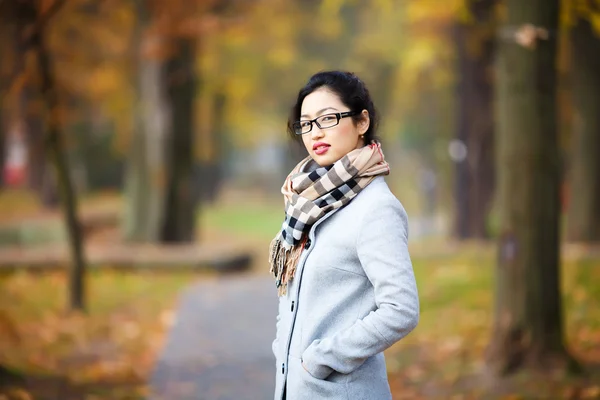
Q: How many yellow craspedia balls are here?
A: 0